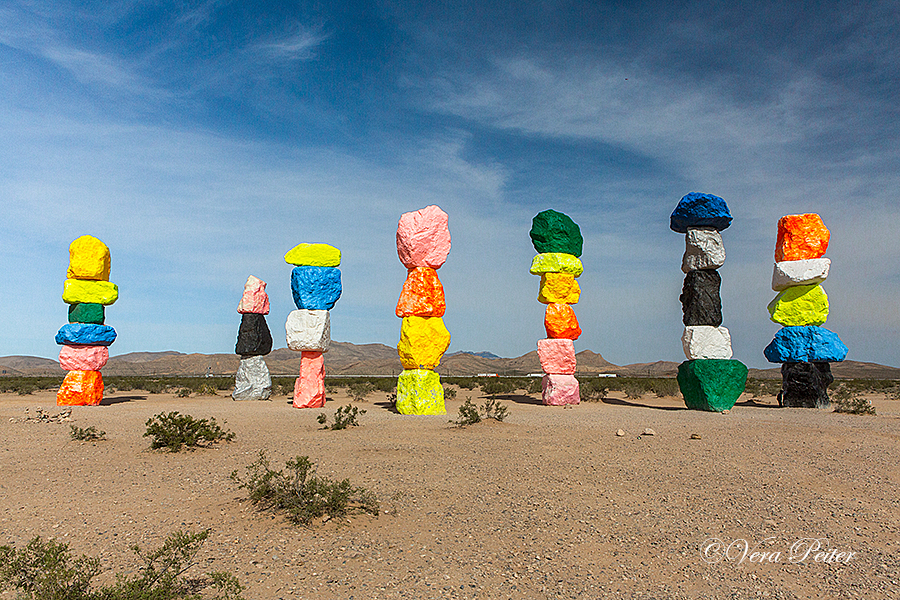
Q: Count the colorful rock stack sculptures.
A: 7